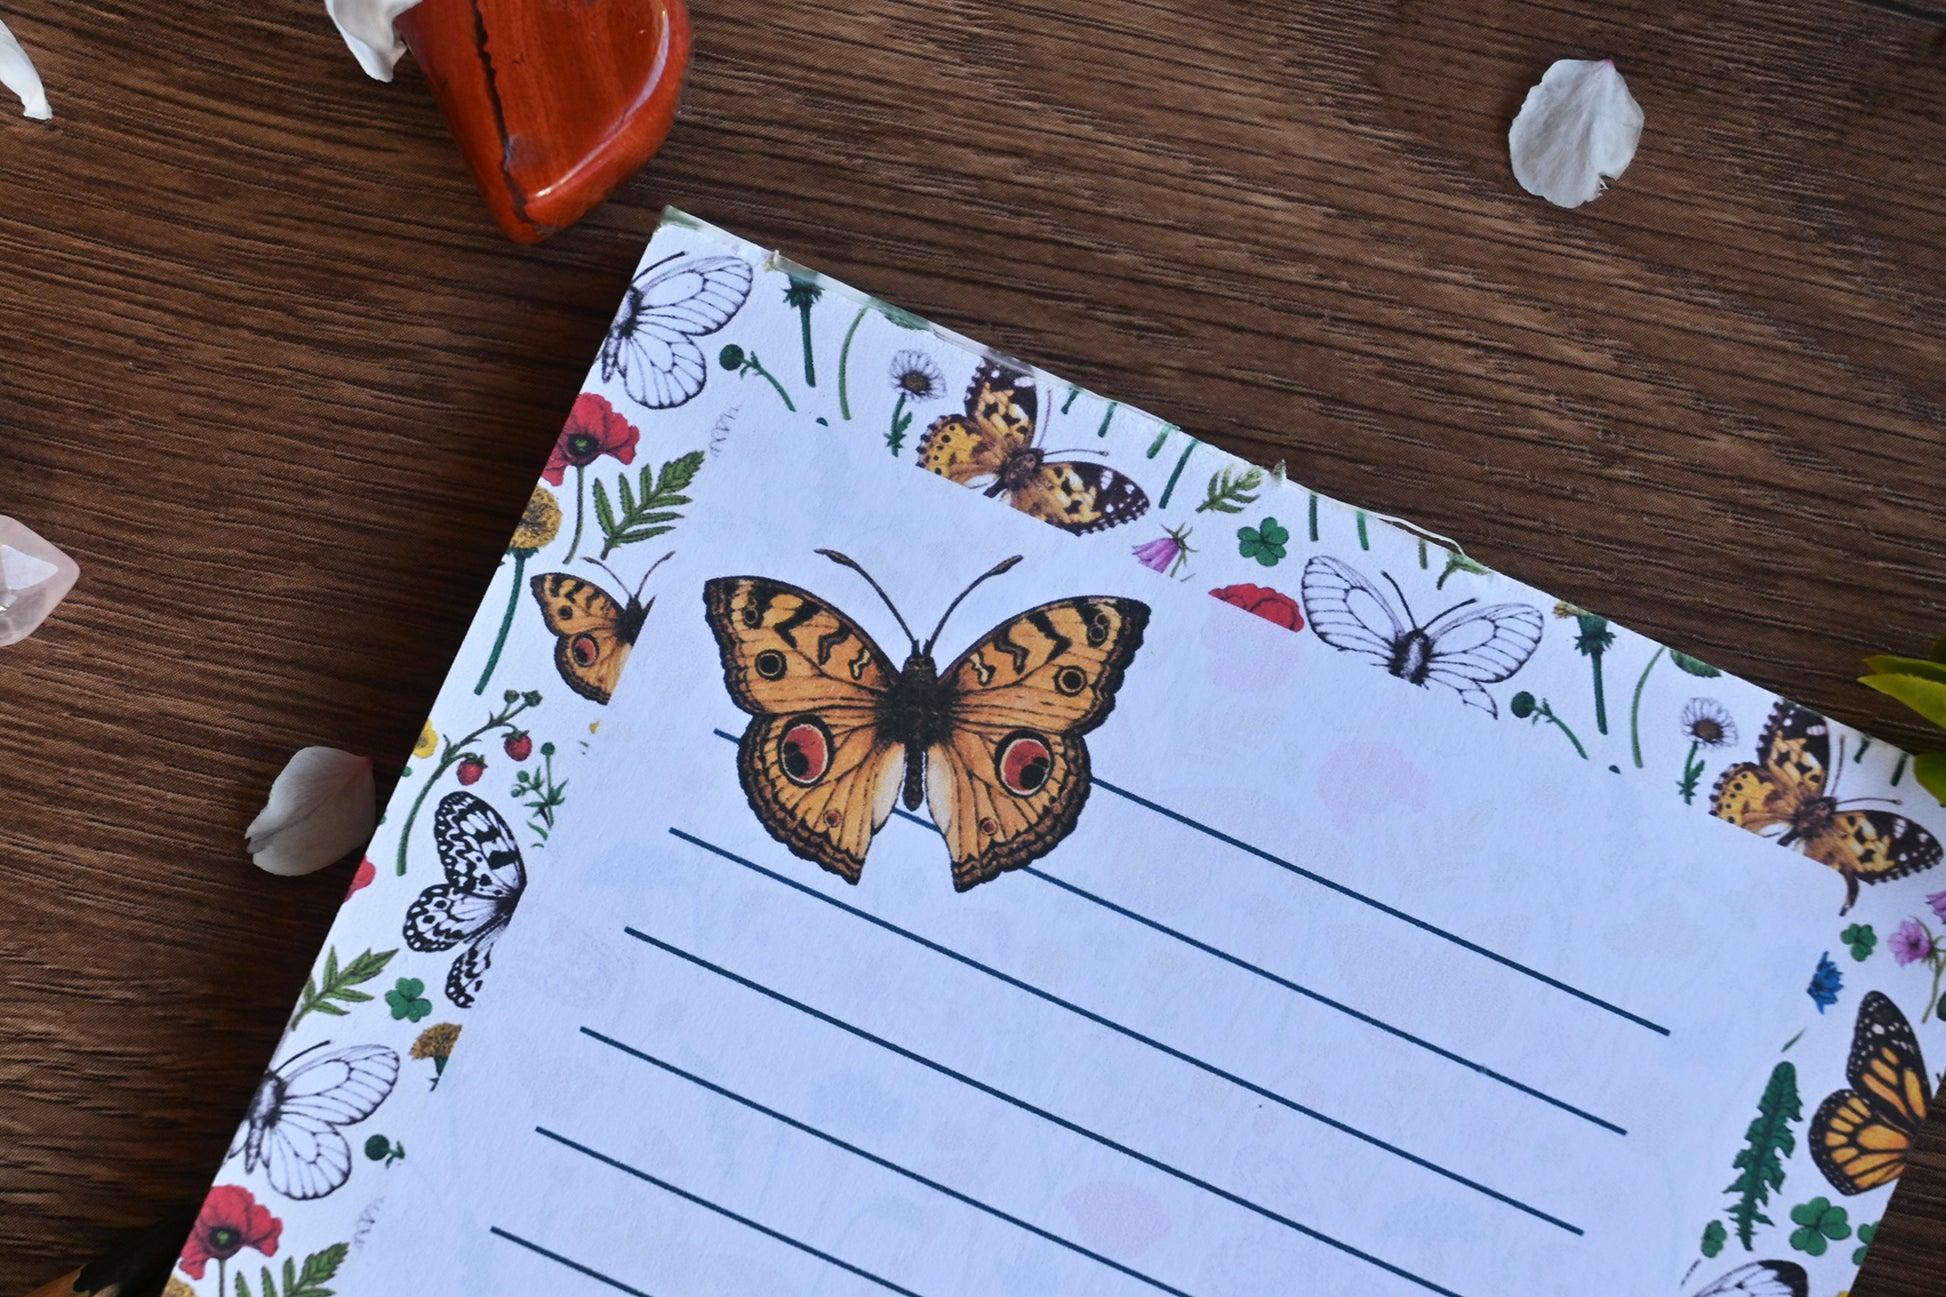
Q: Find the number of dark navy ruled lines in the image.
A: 7